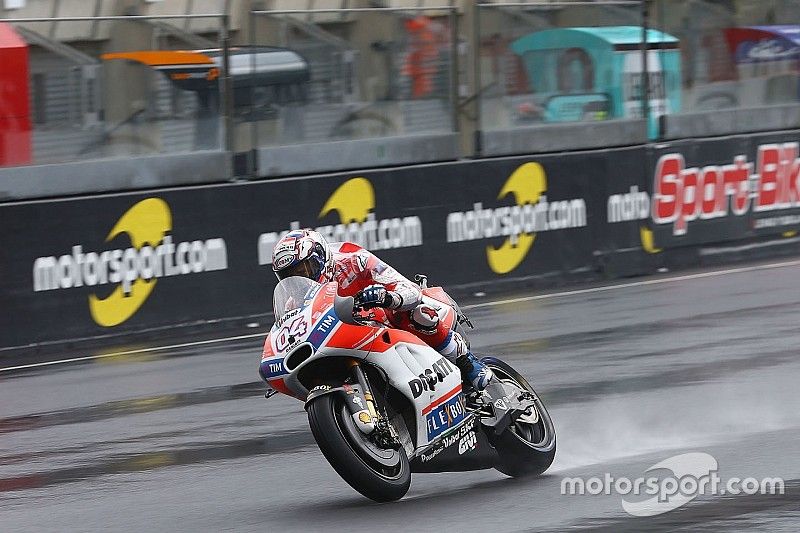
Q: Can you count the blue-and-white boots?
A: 1